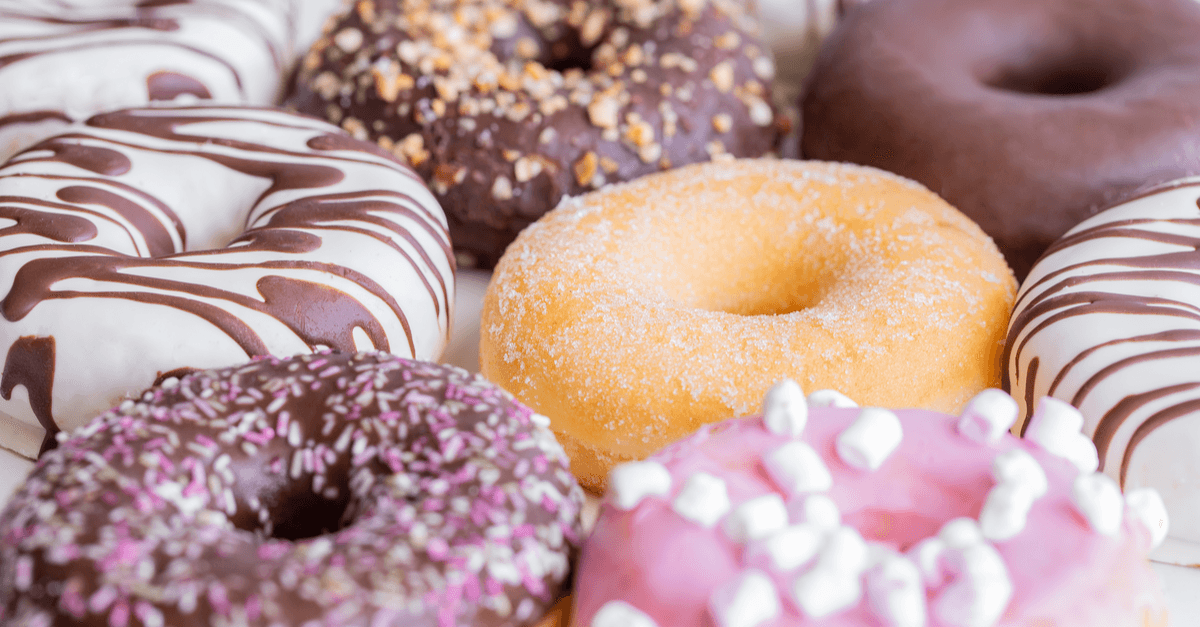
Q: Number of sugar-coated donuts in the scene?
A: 1